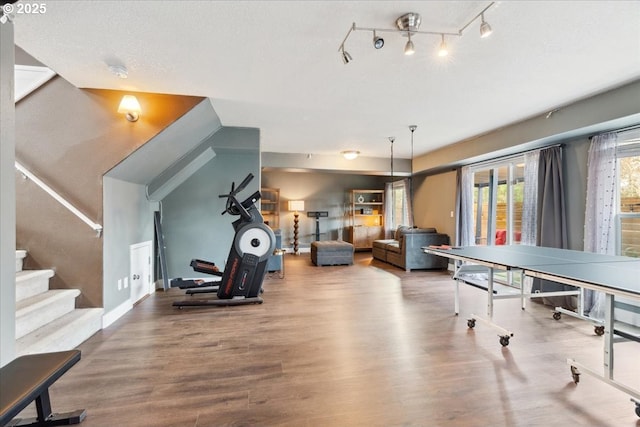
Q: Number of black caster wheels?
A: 6